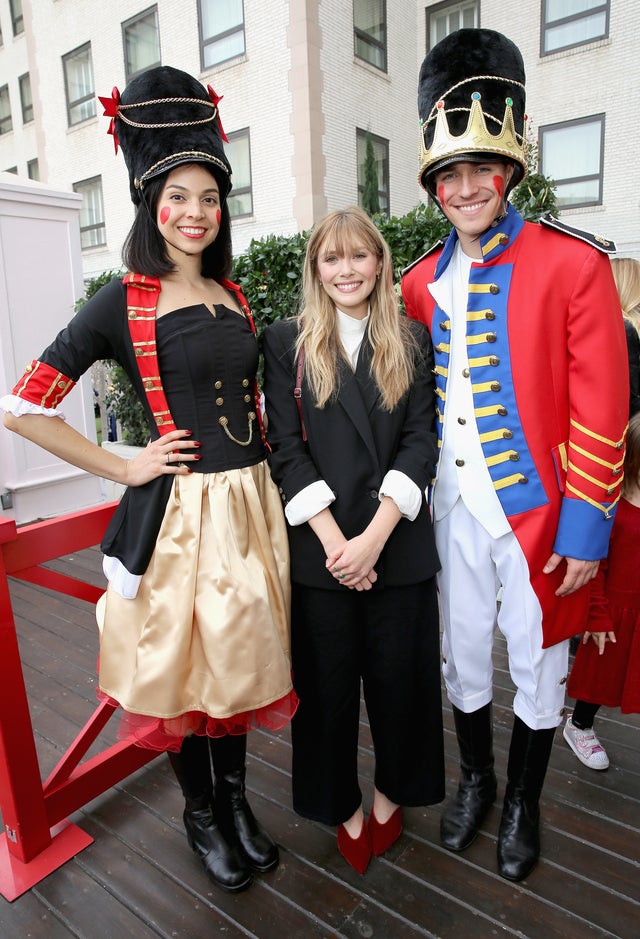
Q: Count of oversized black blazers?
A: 1